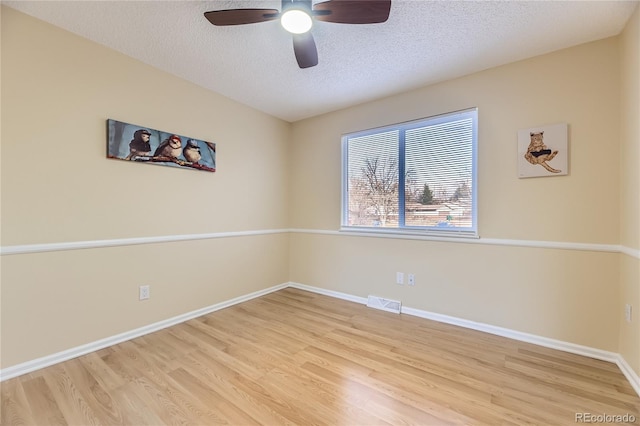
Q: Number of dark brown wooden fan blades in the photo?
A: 3